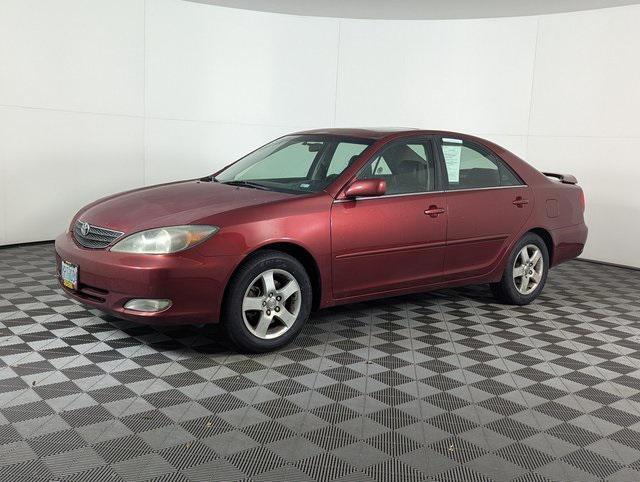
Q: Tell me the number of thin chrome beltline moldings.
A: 2